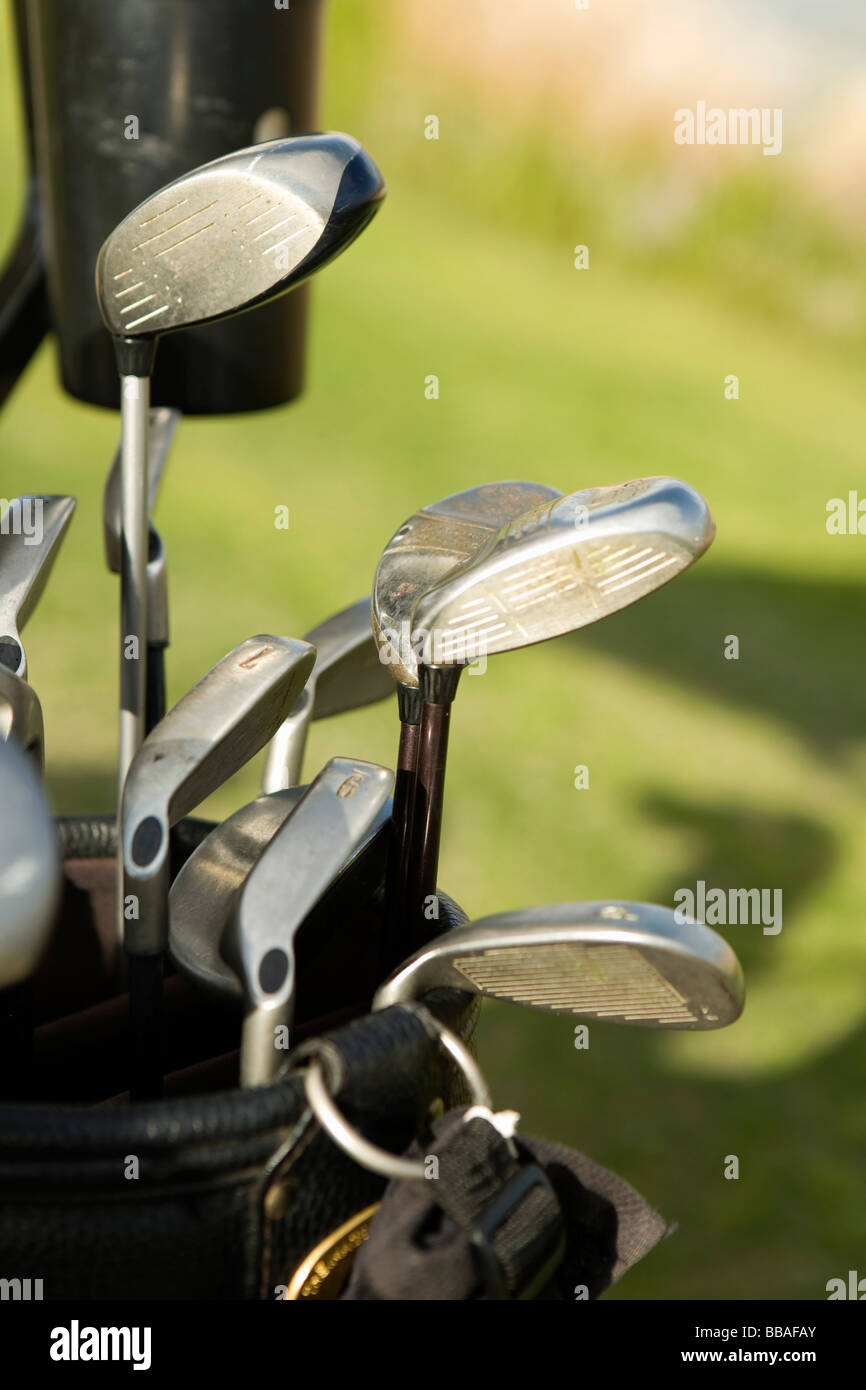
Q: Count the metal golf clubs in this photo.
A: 12